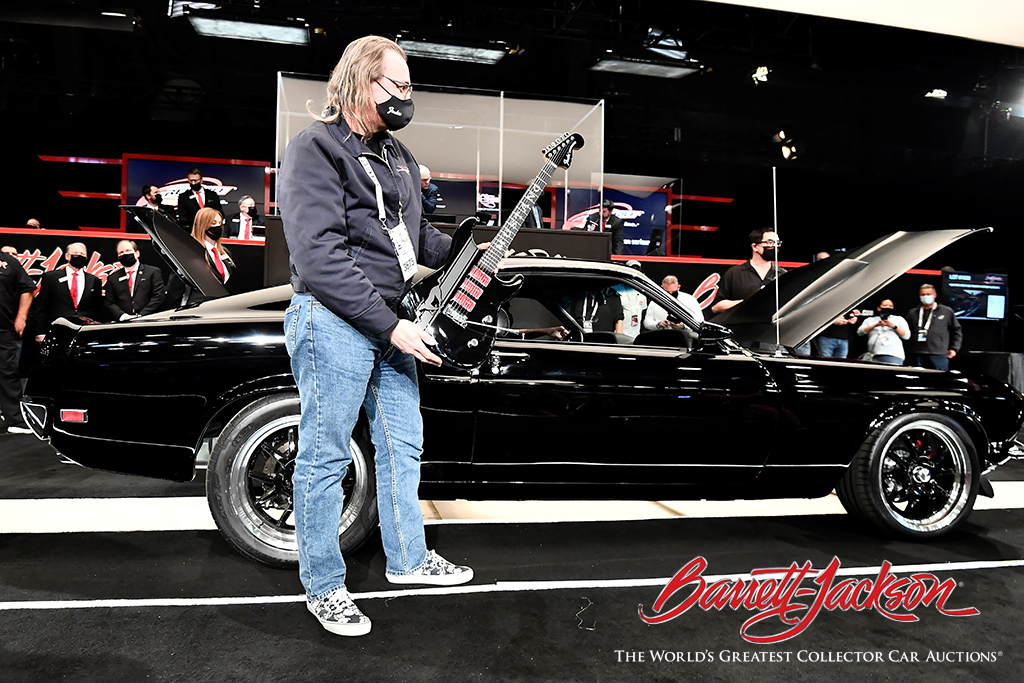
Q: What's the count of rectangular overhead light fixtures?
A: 3